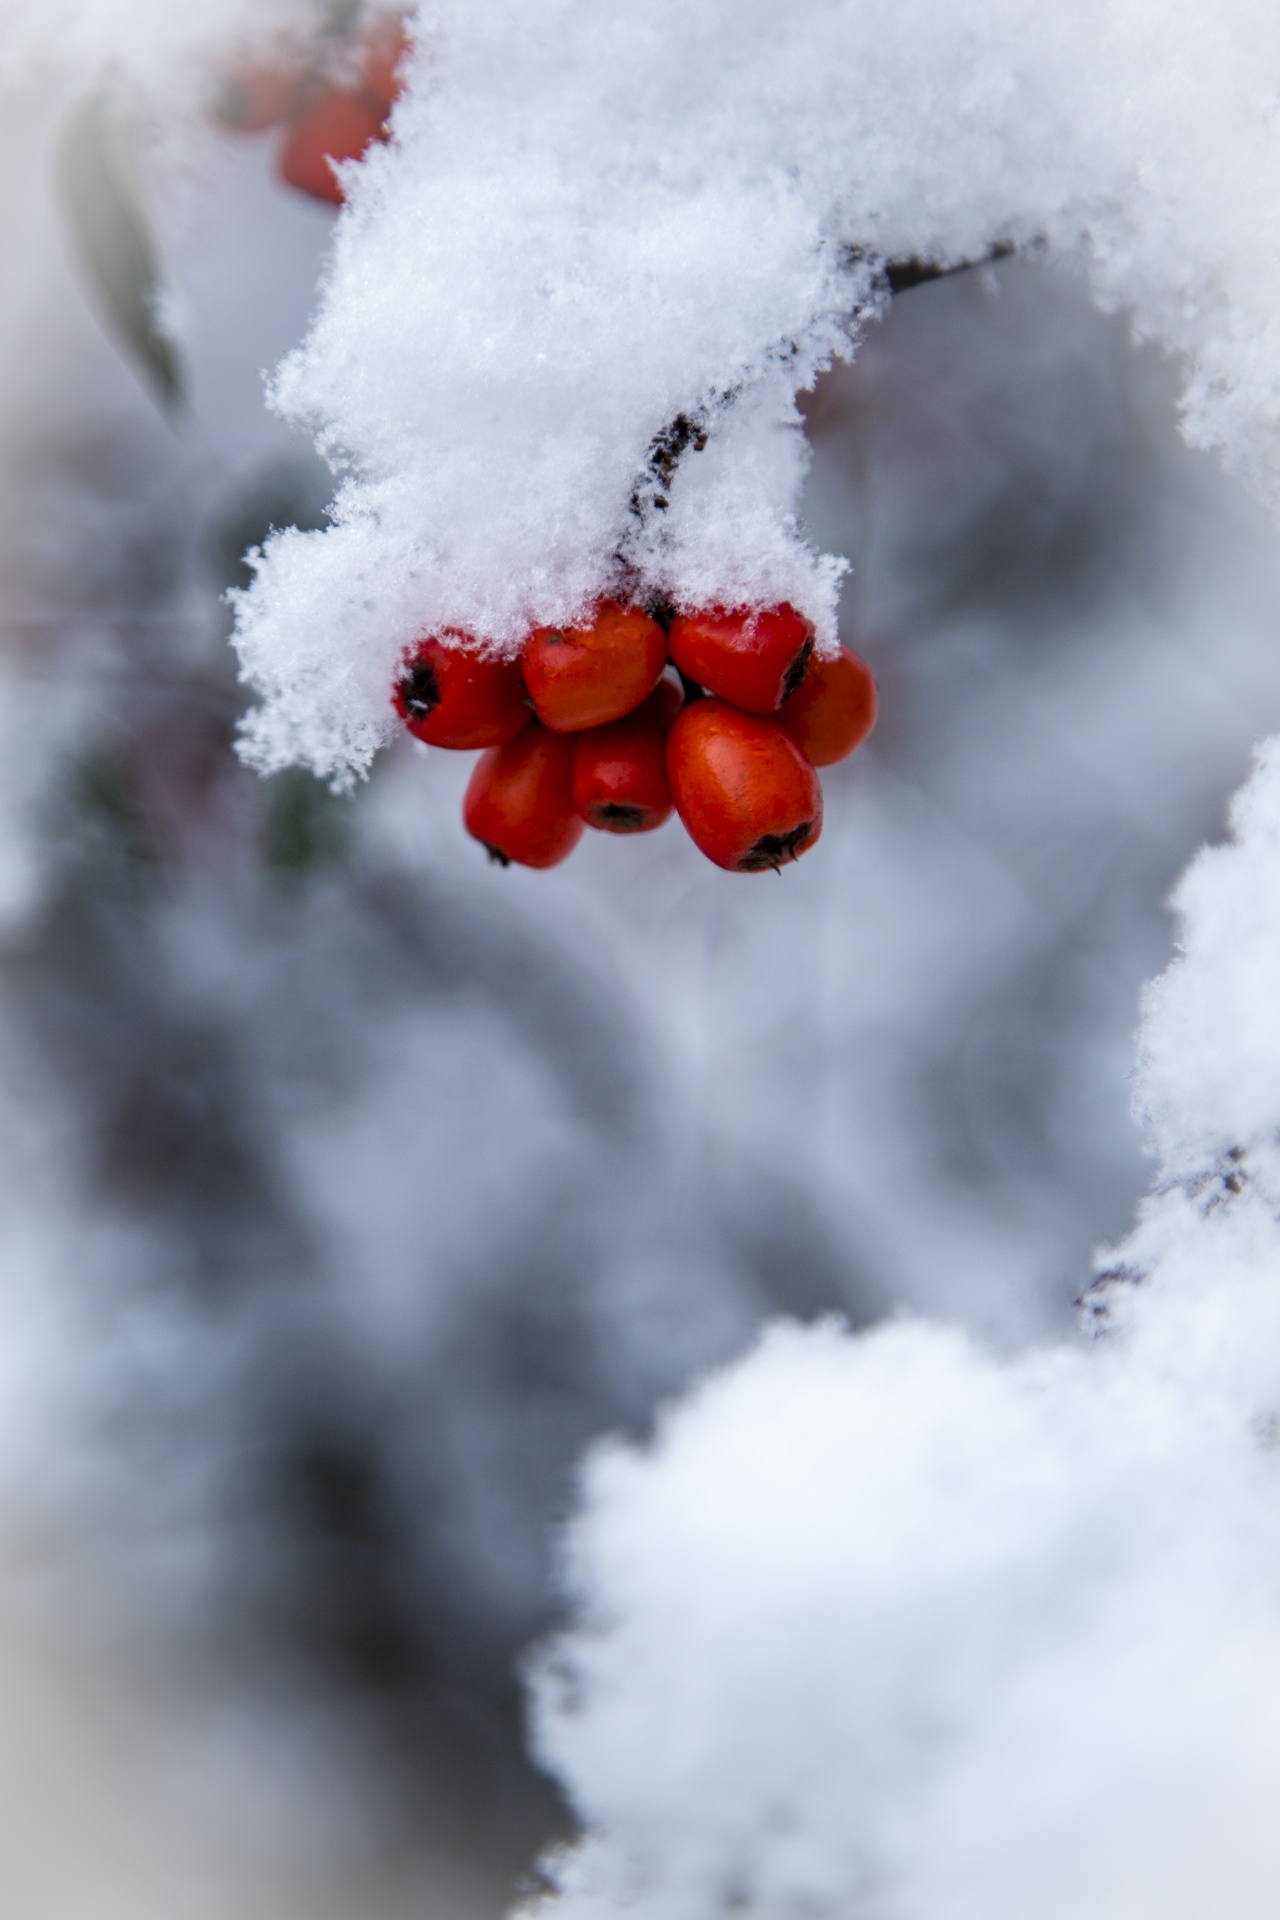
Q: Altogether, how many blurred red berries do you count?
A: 3